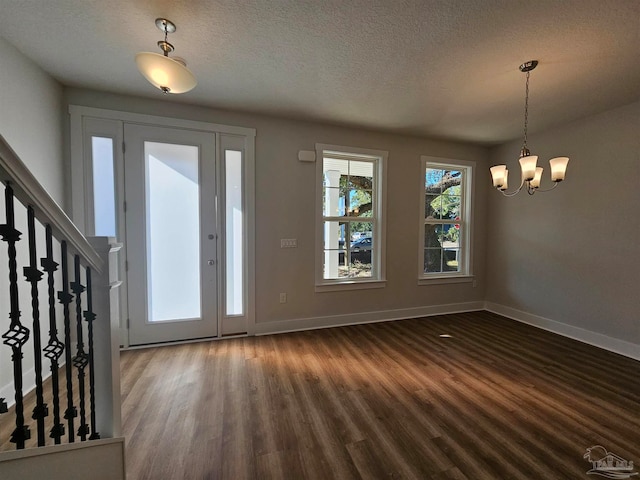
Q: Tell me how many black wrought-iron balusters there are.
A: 6